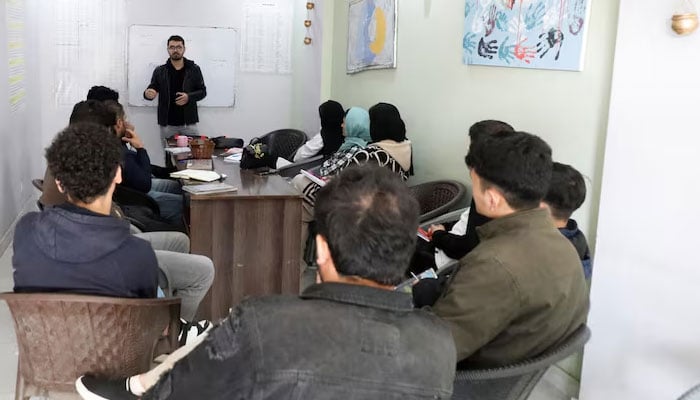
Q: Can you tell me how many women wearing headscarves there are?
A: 3